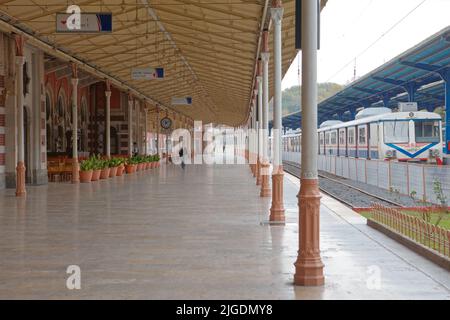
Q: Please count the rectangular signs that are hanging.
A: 3